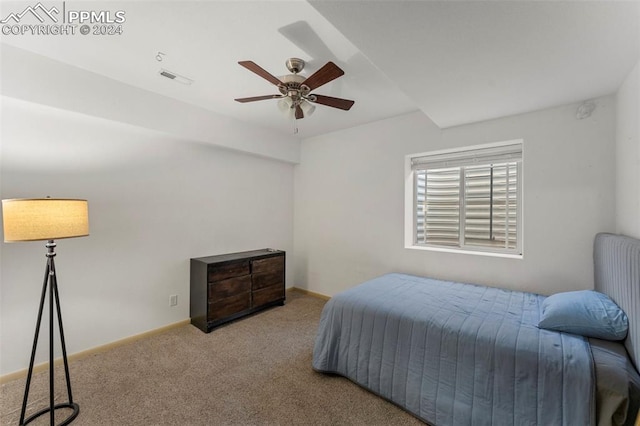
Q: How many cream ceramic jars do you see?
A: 0